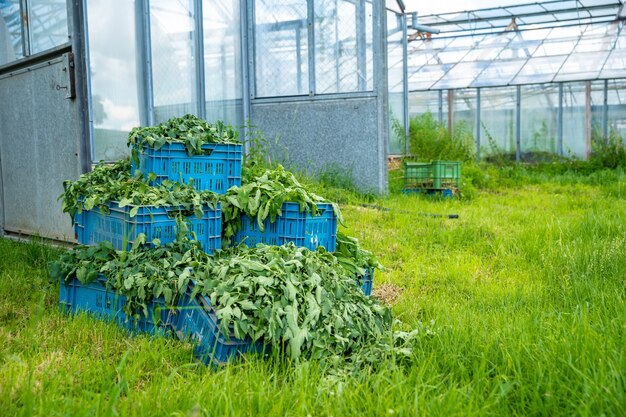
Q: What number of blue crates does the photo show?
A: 6